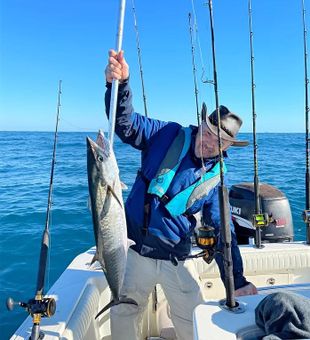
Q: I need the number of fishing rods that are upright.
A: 6